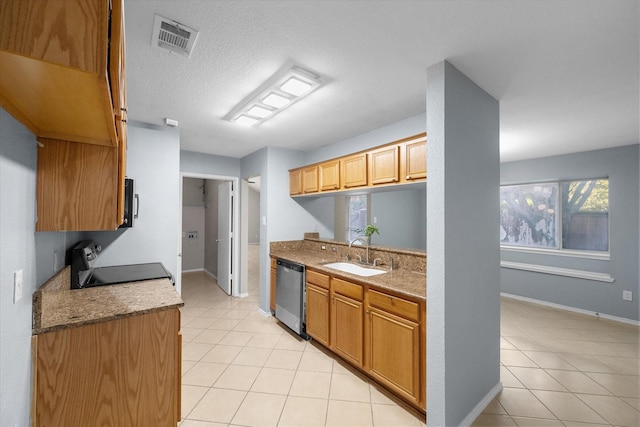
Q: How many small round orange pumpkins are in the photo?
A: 0